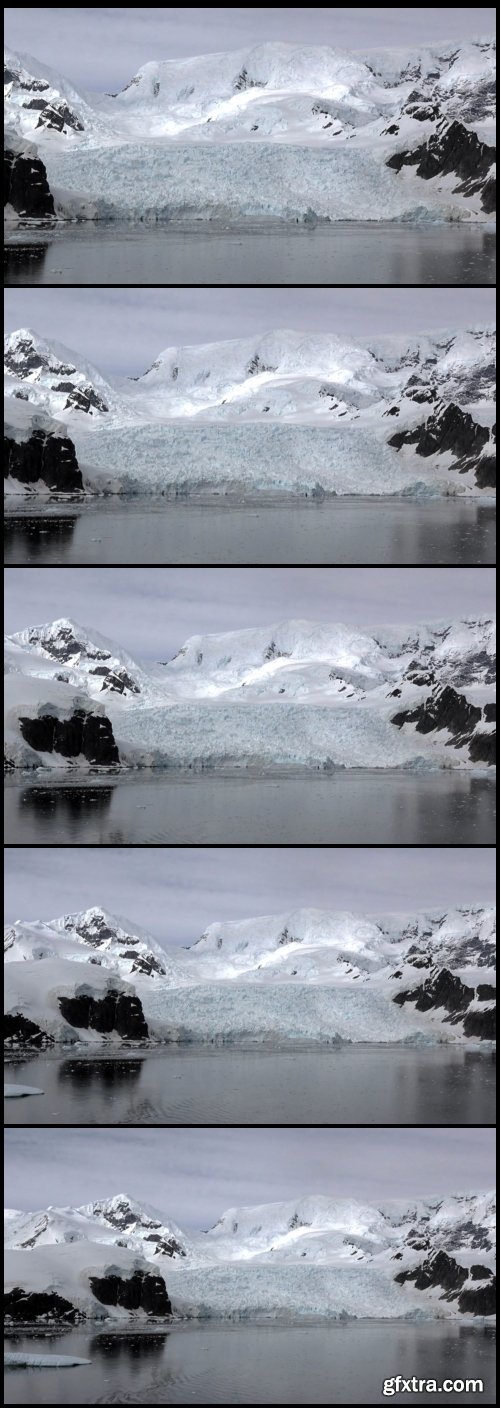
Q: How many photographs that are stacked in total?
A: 5